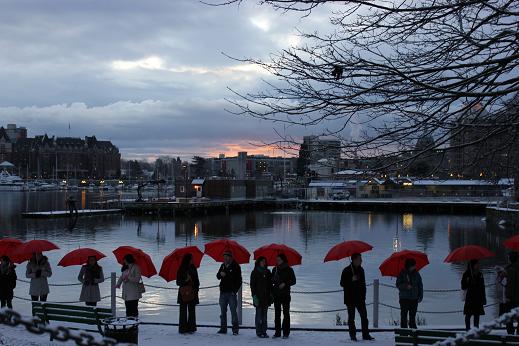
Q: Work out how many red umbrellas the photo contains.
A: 11